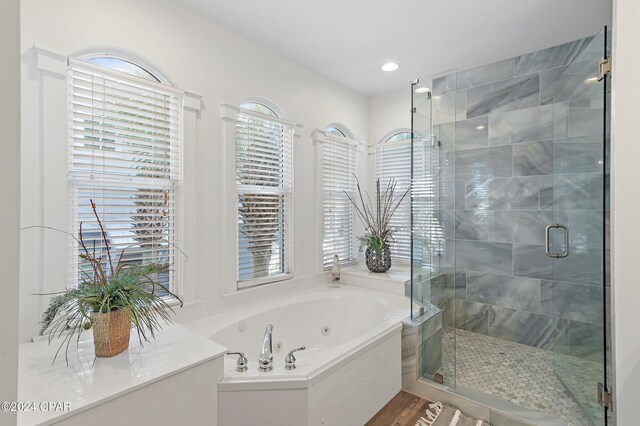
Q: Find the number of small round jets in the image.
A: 2